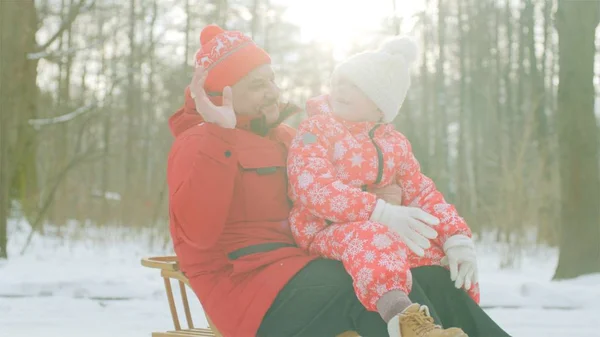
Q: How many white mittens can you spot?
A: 2